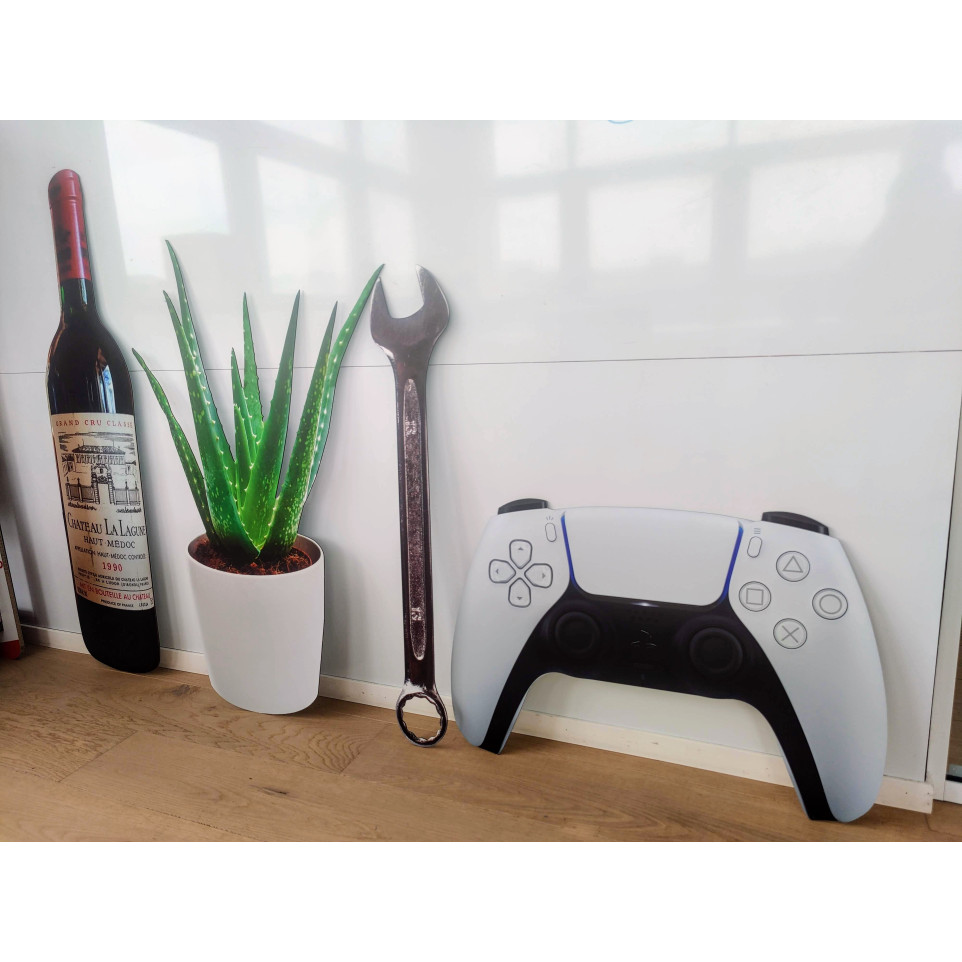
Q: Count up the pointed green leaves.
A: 9